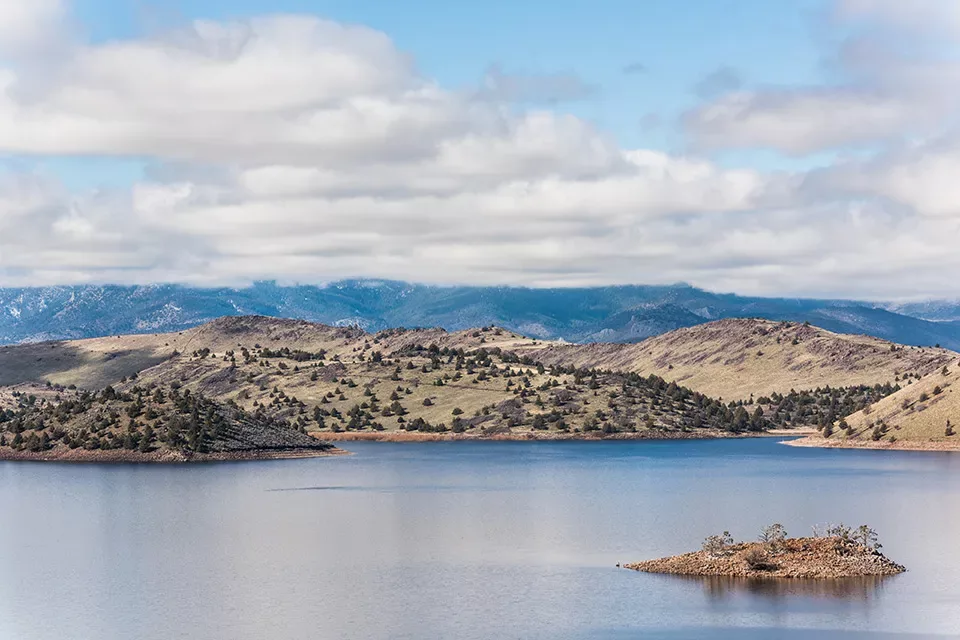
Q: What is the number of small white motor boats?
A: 0